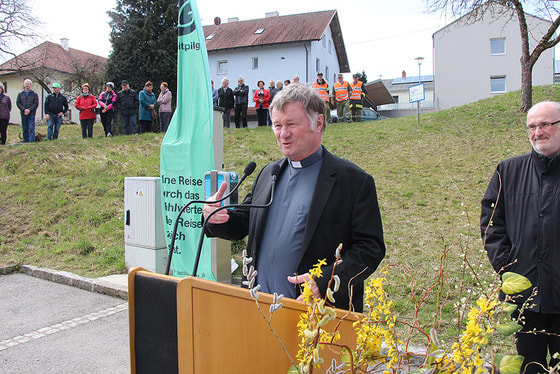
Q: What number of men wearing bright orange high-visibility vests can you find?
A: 3